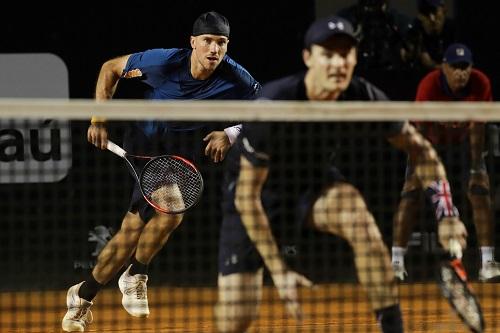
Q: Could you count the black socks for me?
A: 3